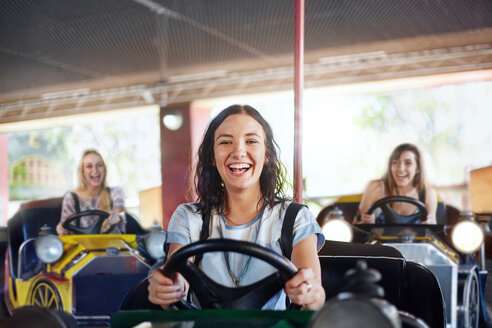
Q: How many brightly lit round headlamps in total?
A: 2